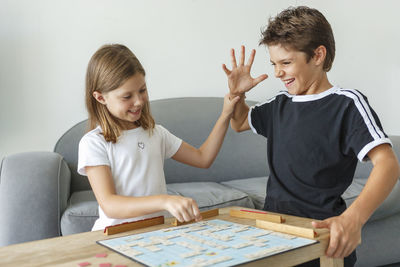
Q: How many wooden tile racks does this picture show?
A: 4